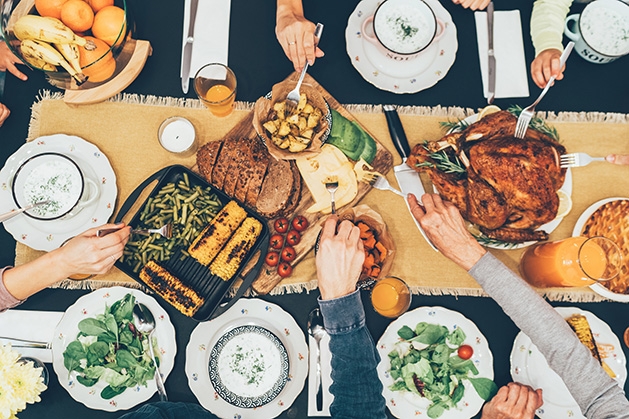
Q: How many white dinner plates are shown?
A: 6